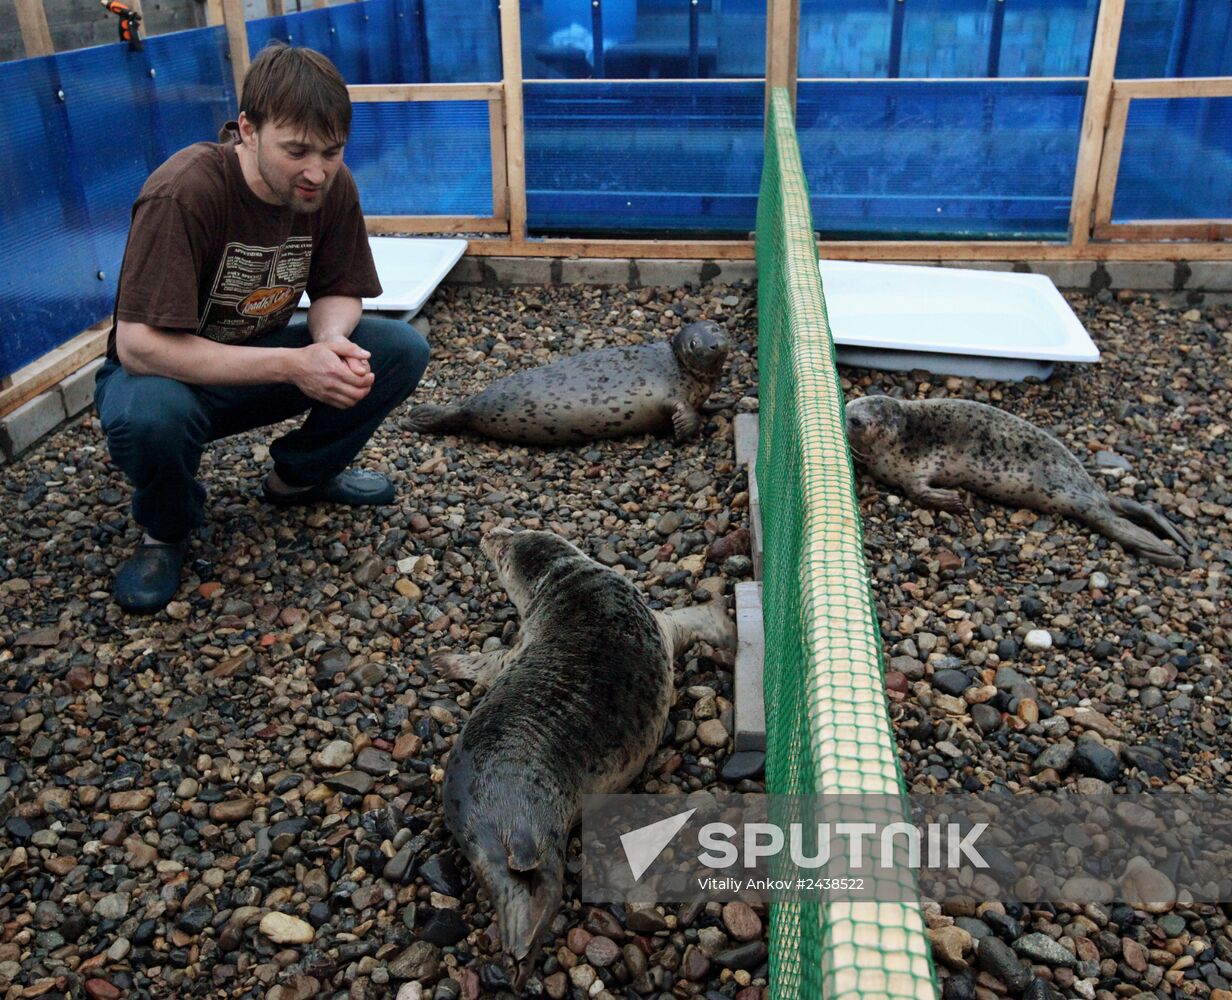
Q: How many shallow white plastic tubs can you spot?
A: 2